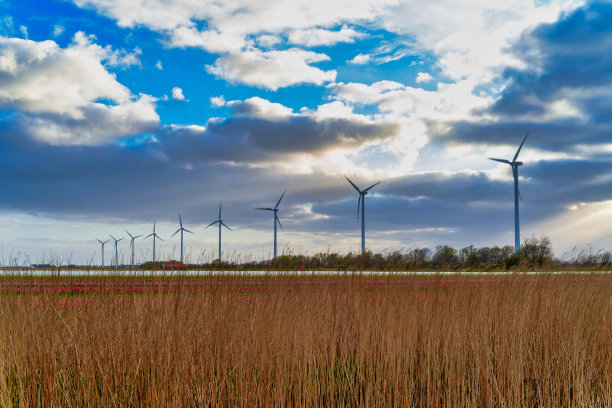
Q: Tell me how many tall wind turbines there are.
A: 9